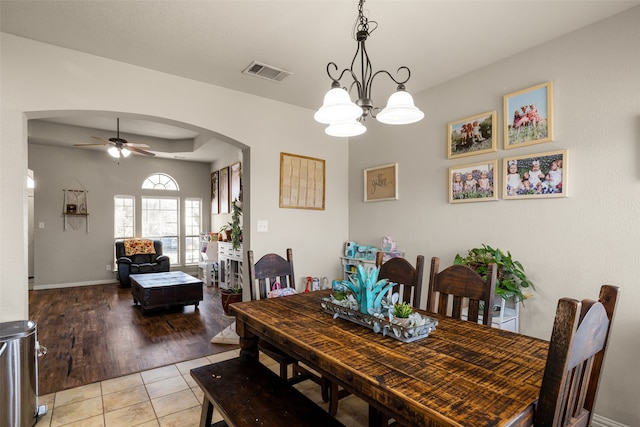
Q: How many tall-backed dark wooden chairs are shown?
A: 4